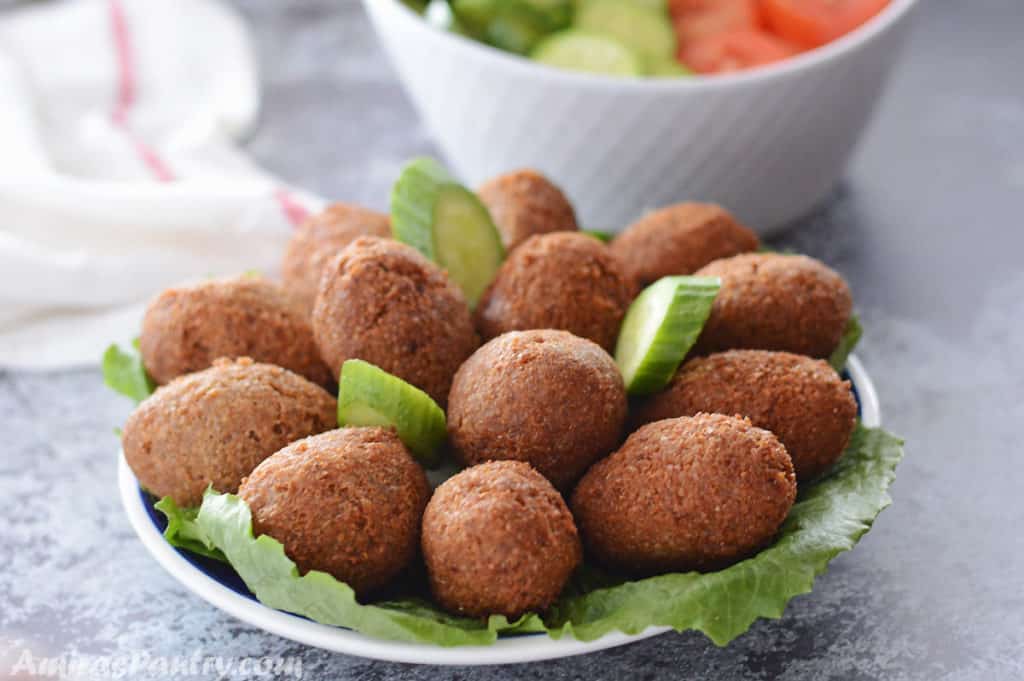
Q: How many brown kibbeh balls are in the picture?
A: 13